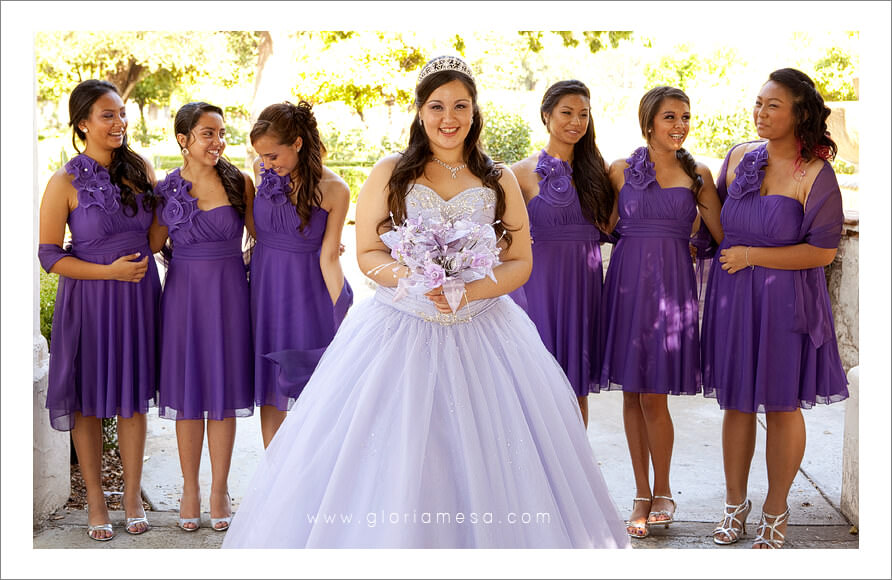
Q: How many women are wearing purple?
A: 6